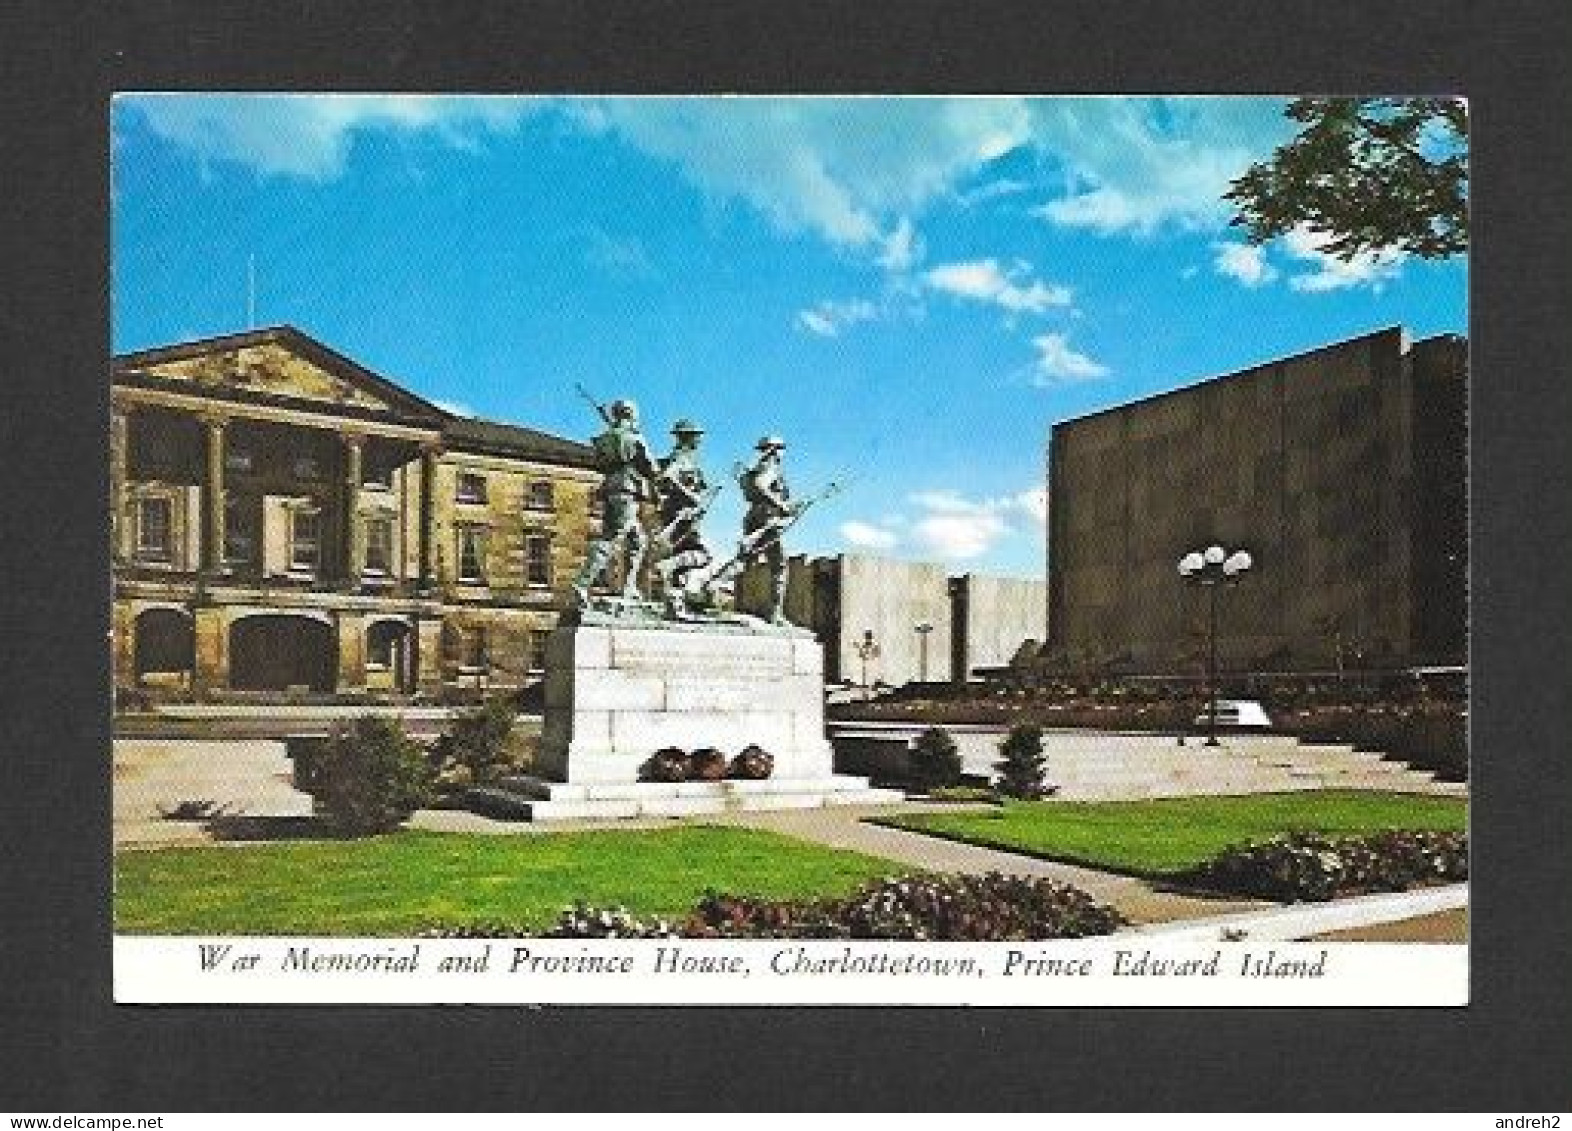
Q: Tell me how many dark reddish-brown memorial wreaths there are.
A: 3